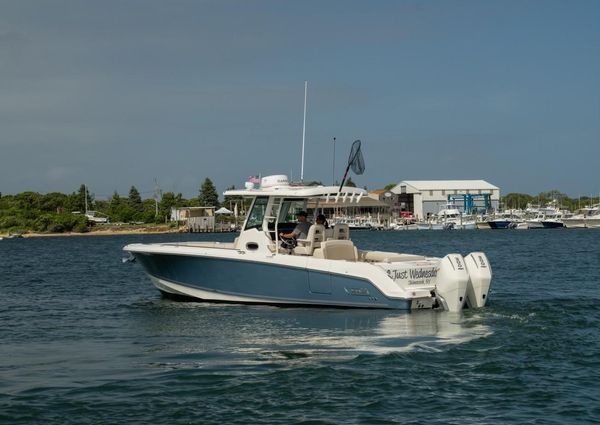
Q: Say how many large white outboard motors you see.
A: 2